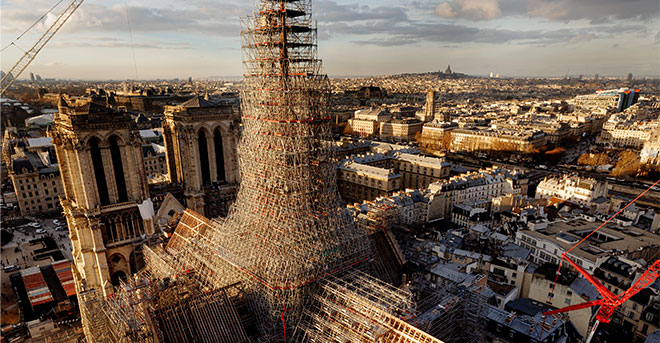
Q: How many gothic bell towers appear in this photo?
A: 2